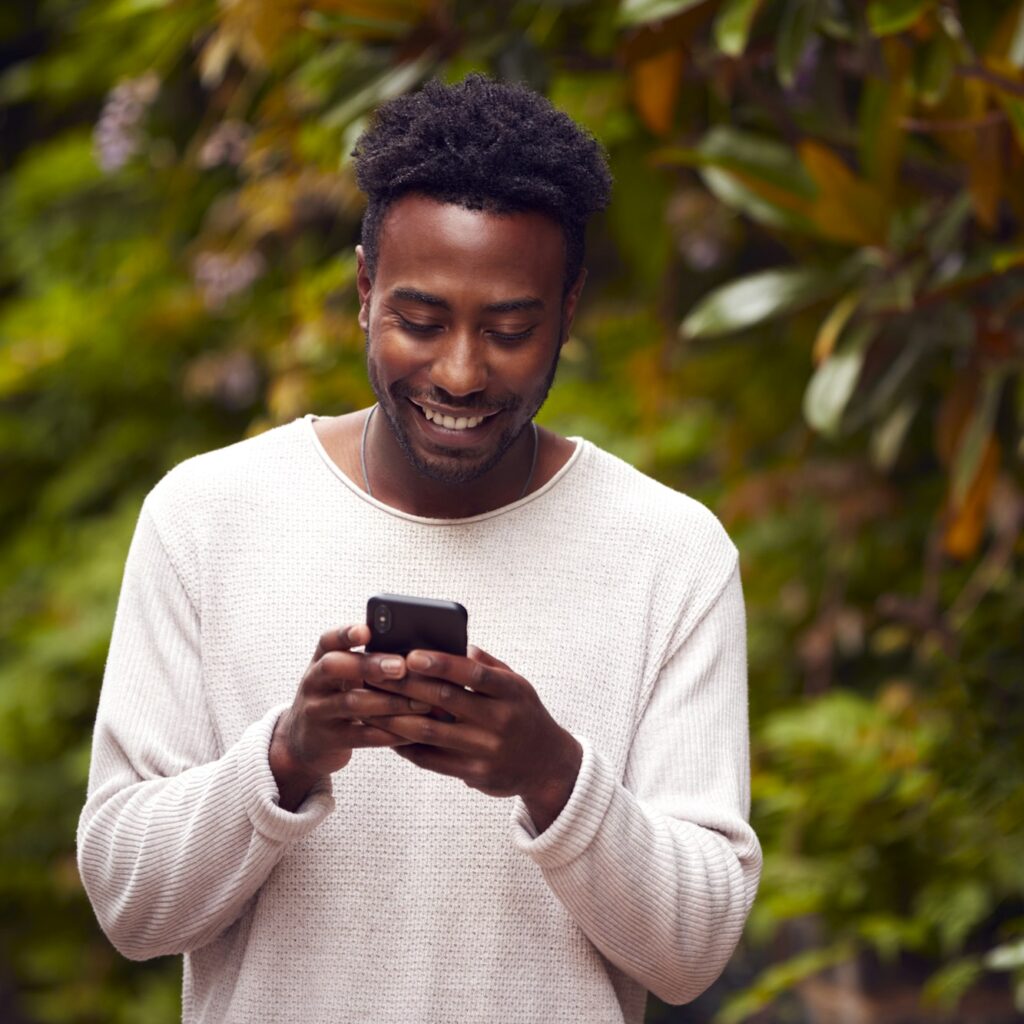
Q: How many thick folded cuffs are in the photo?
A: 2